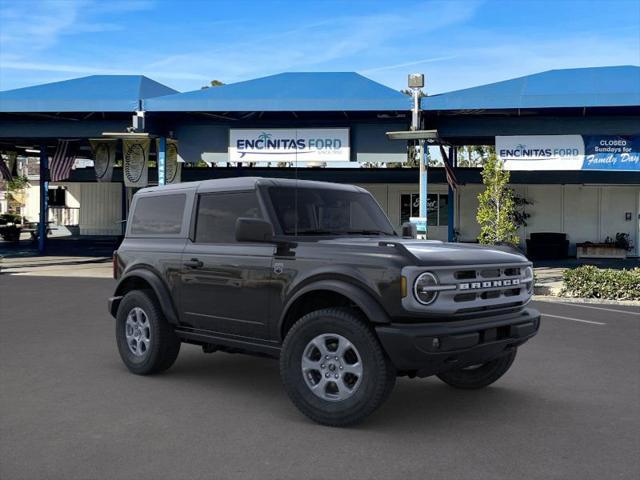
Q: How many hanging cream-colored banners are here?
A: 3